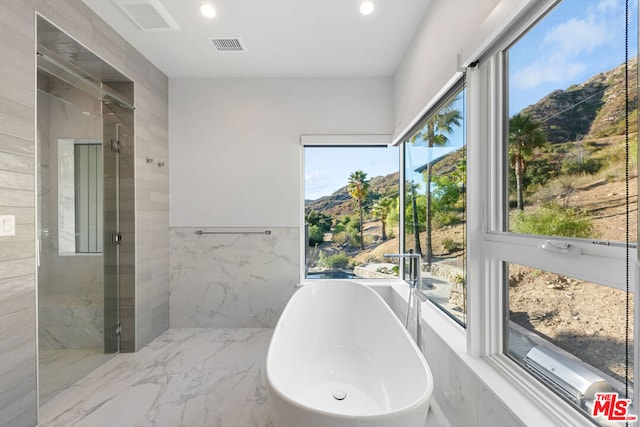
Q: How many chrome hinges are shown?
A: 3